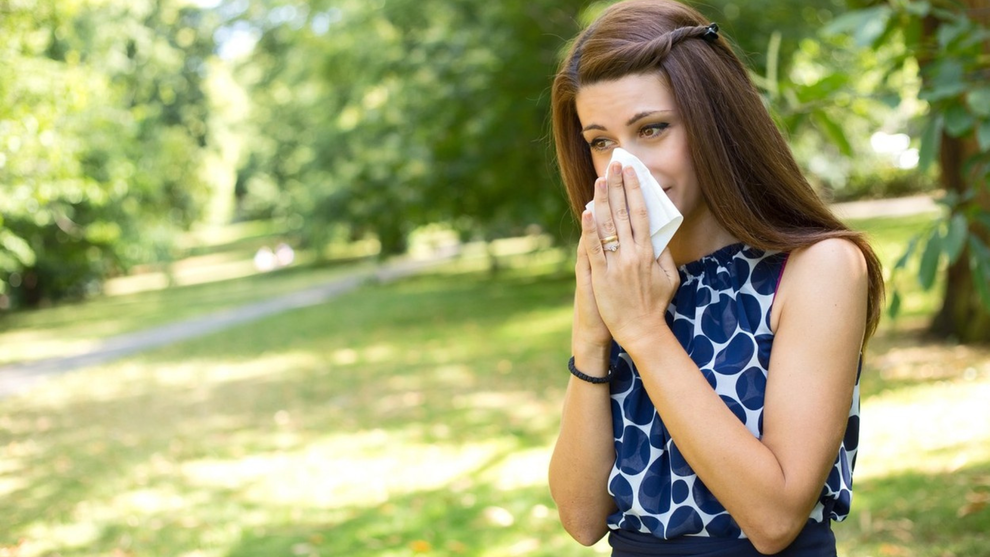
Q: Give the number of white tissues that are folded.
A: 1